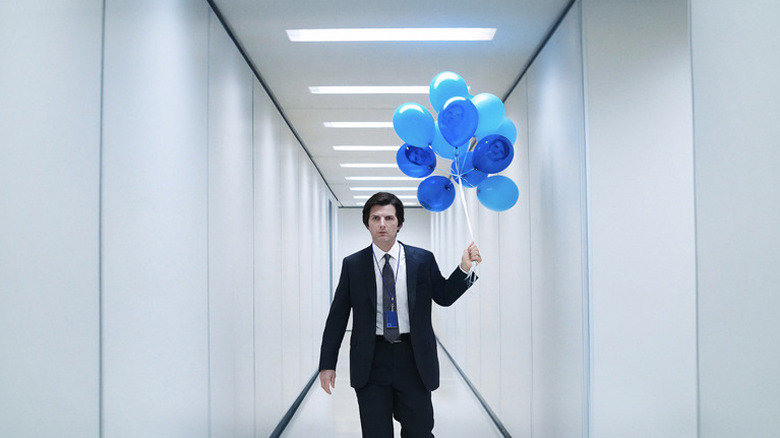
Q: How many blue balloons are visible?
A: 11